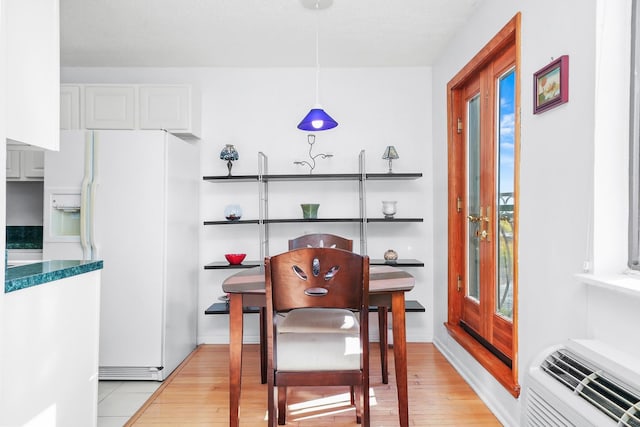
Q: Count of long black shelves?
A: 4